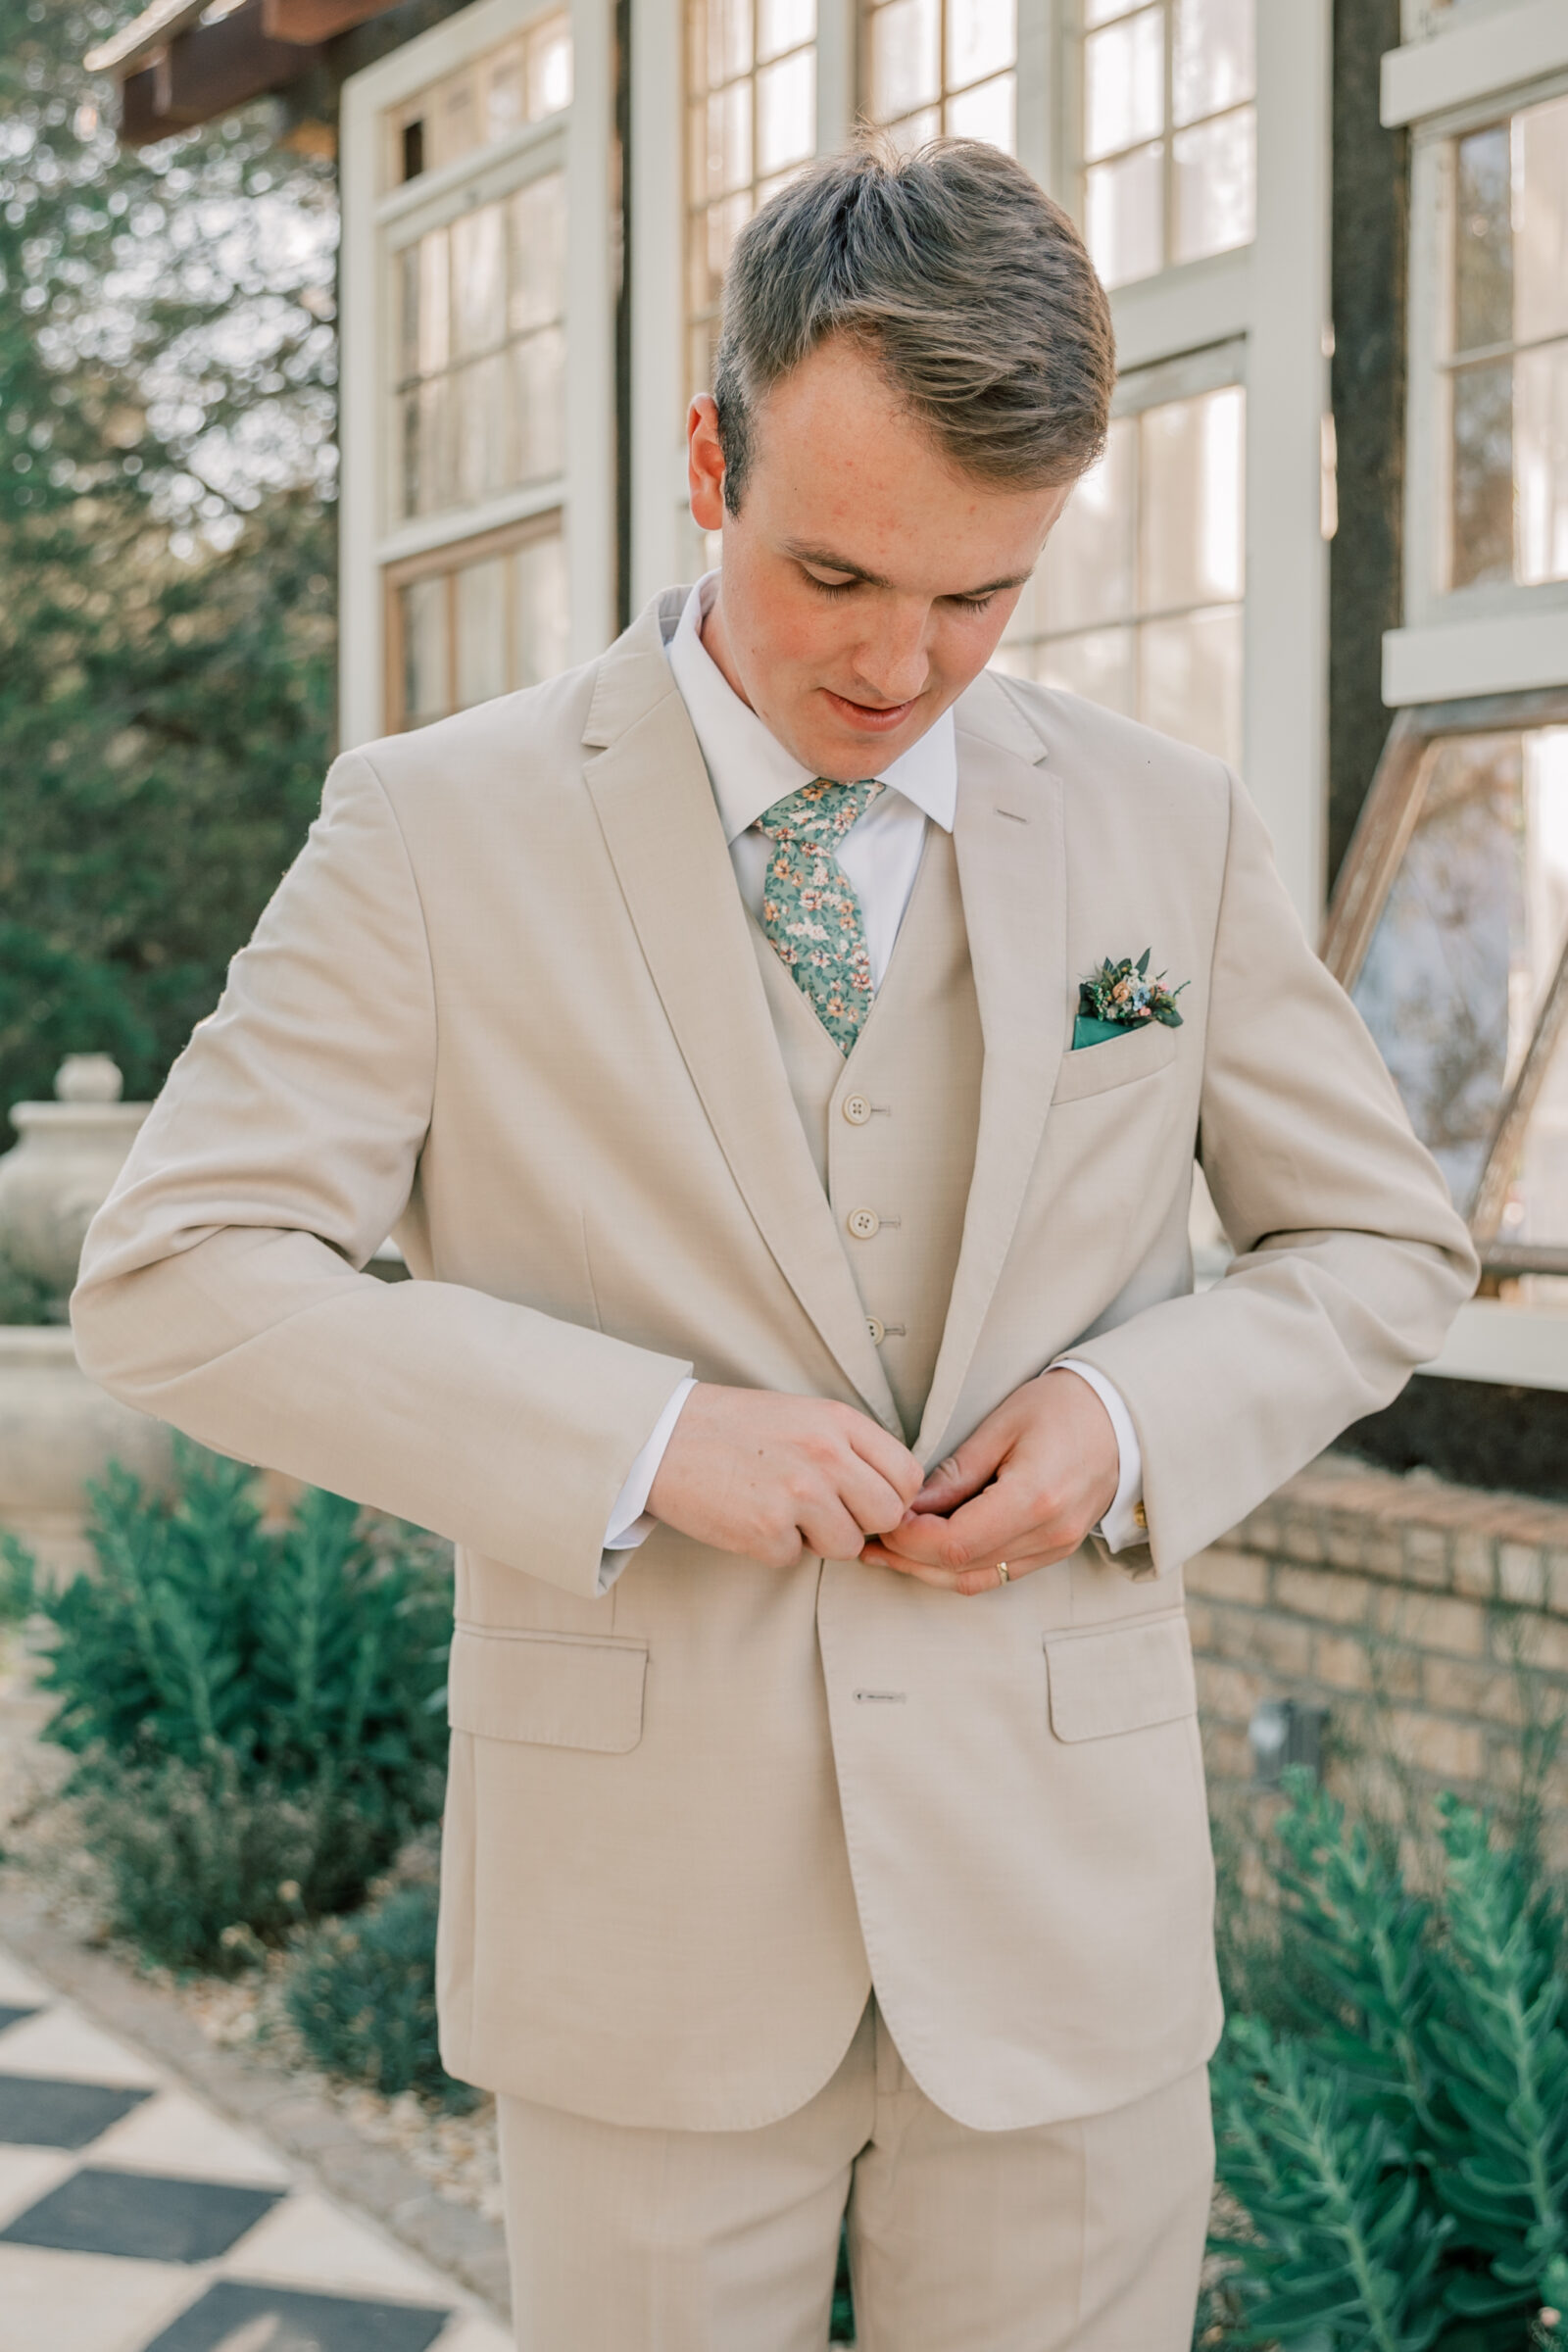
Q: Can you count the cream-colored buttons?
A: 3